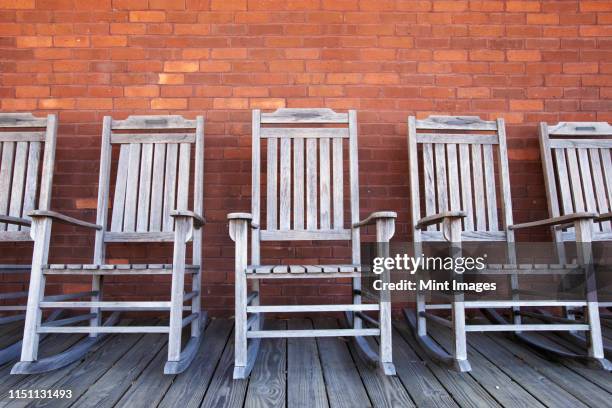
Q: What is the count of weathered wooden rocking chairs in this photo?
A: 5